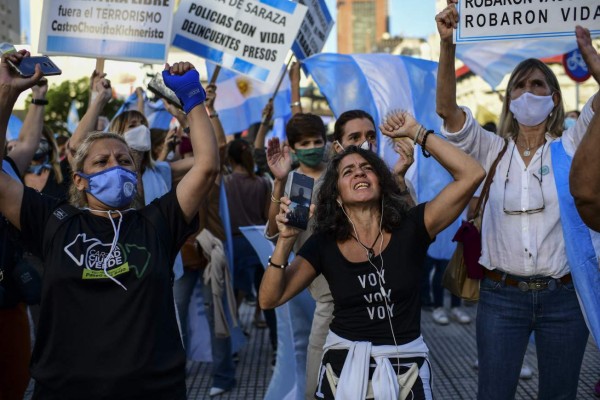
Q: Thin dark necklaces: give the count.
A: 1